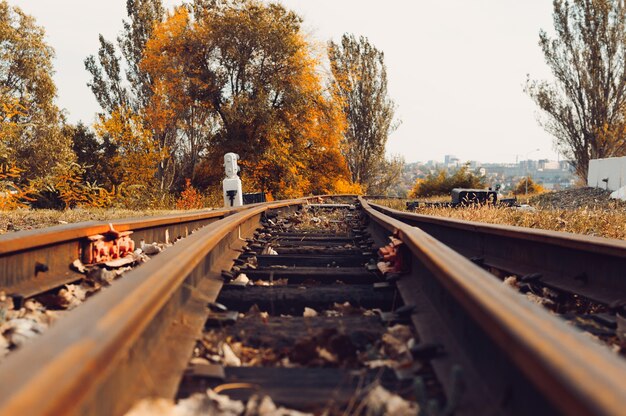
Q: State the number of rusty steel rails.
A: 4